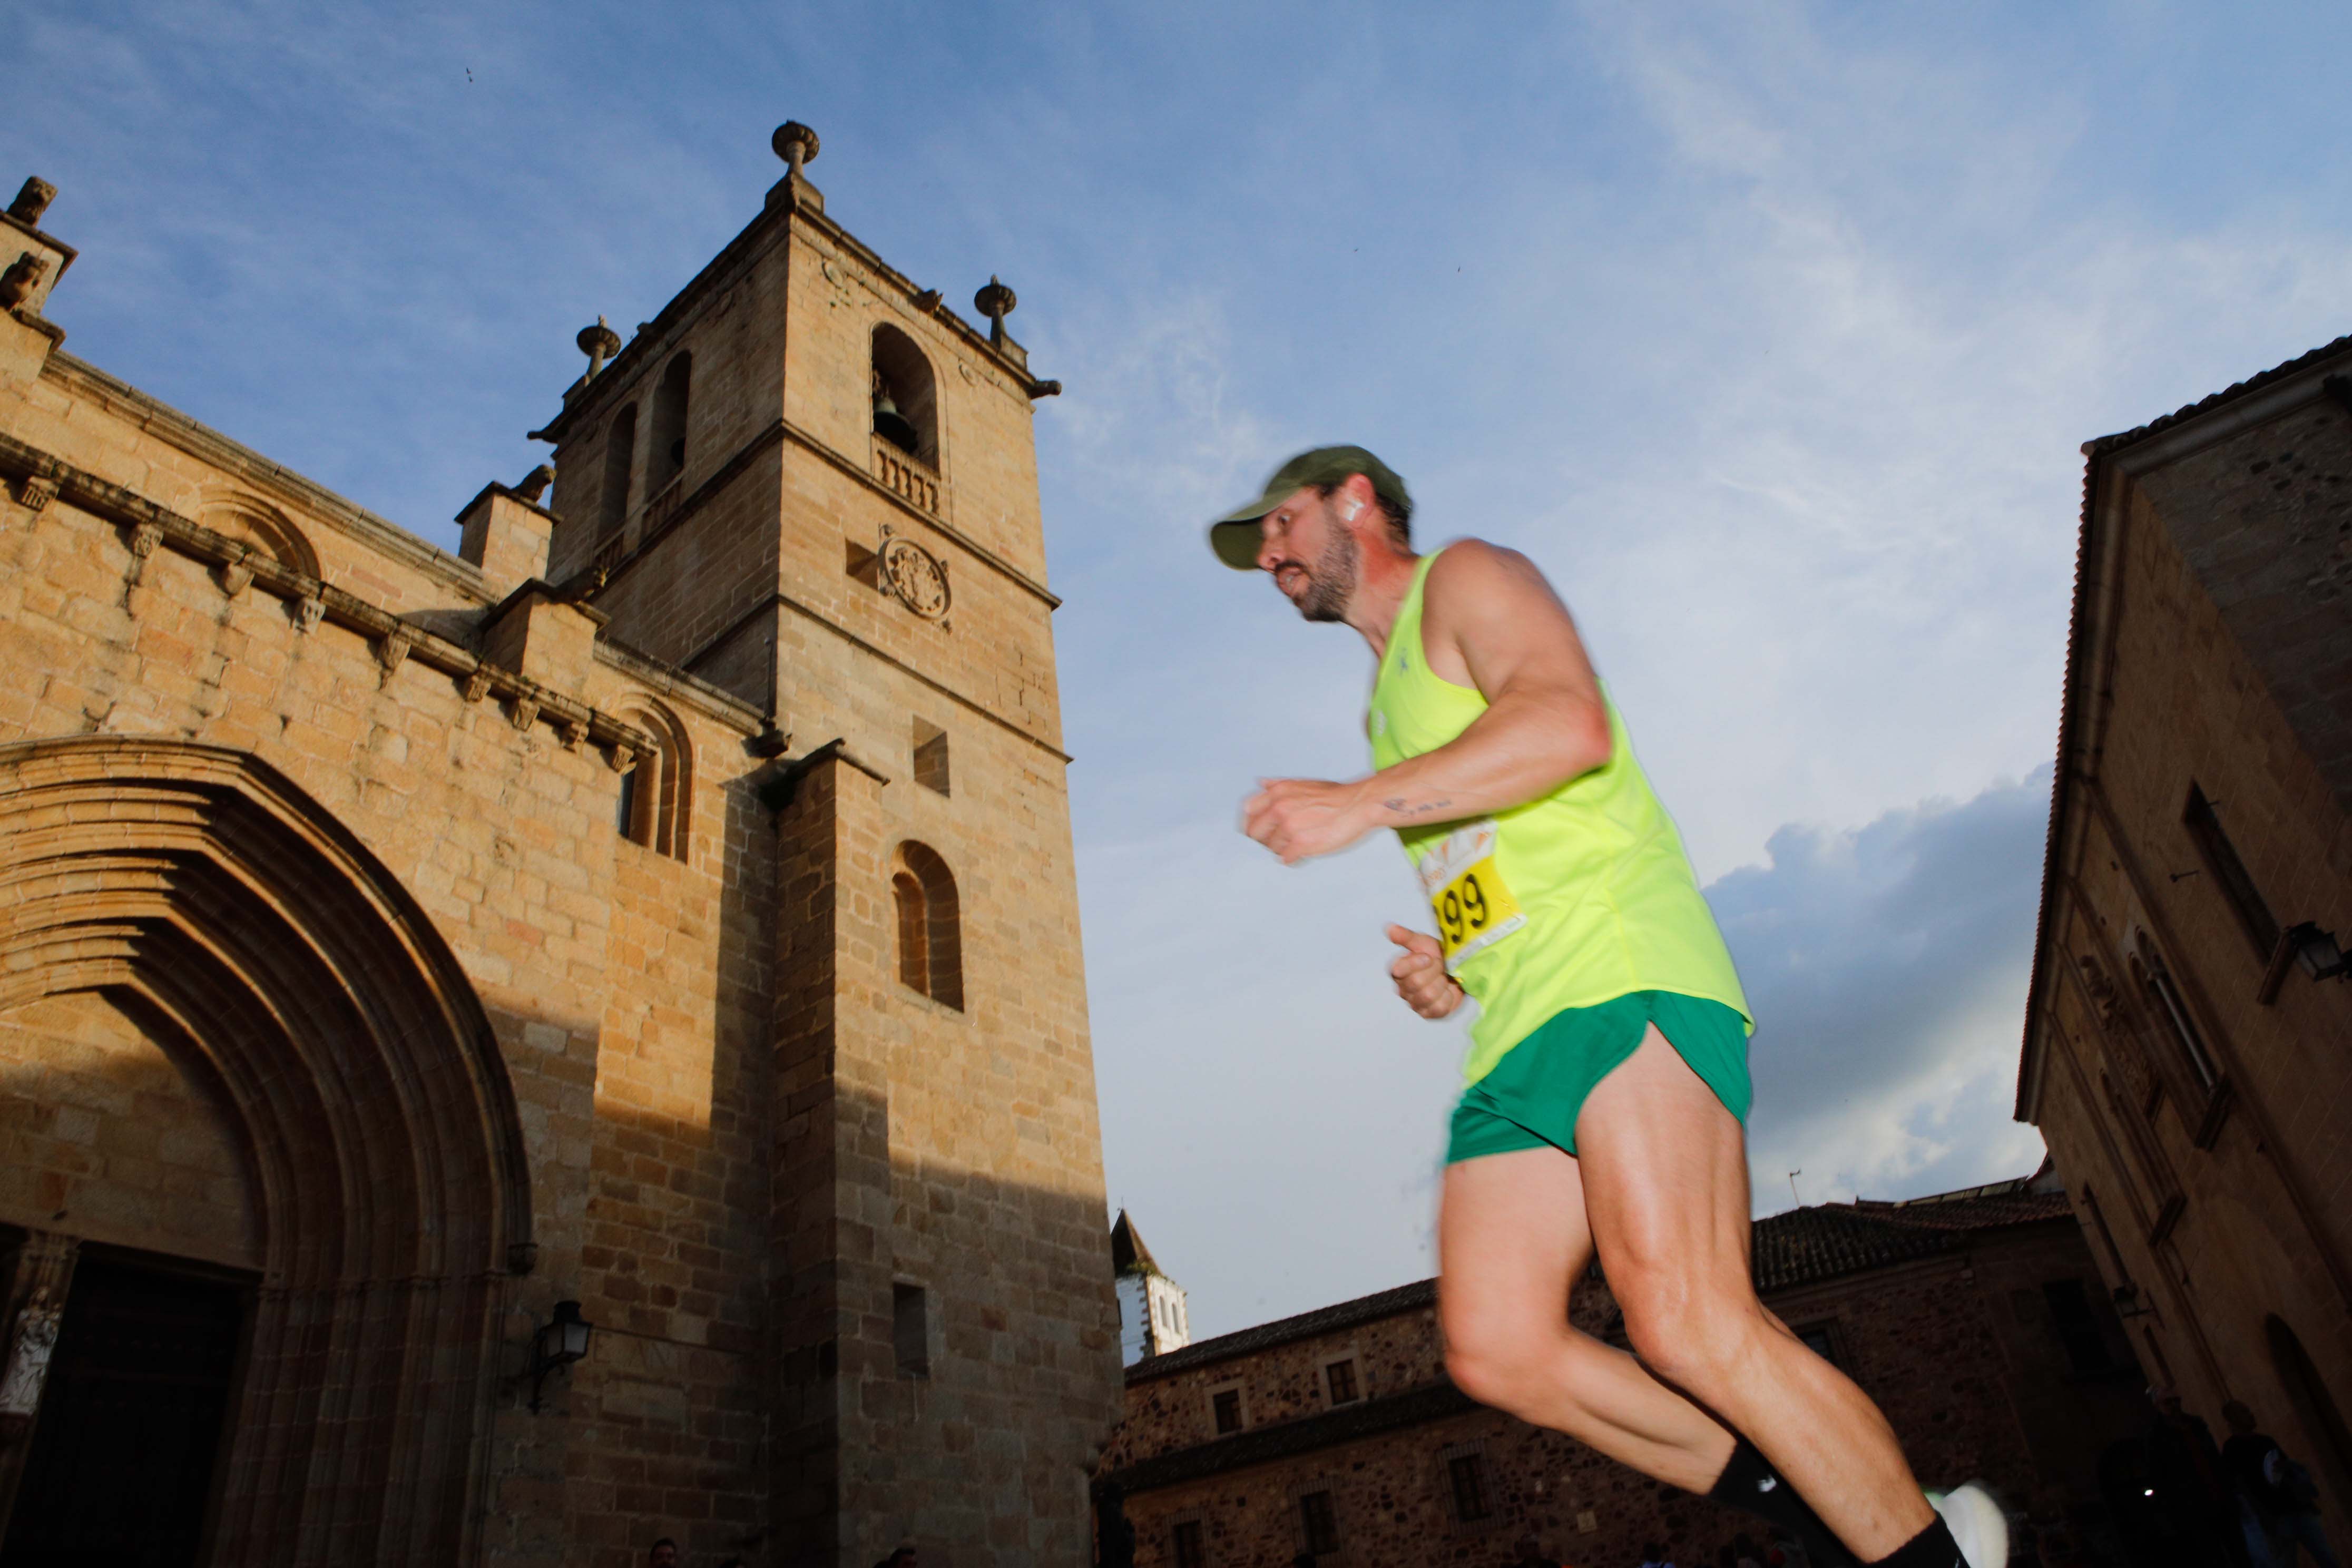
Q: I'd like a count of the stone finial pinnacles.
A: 3